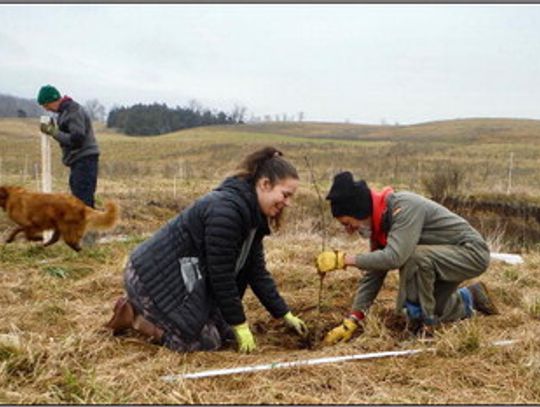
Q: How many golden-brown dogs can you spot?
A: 1